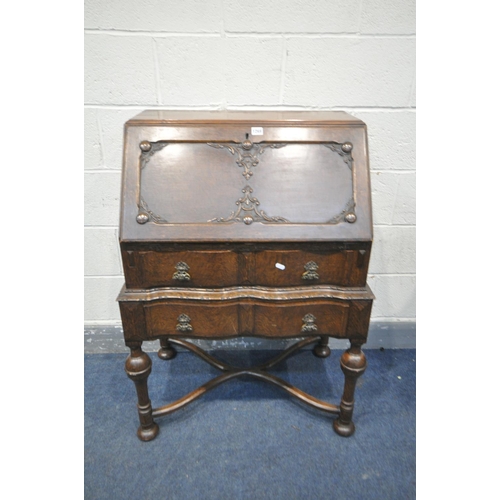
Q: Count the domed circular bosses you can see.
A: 6